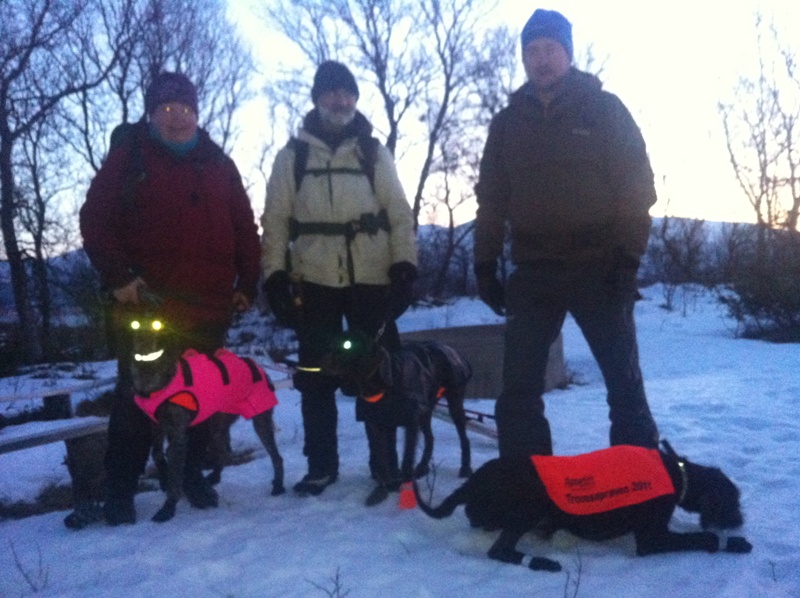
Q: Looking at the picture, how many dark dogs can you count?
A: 3